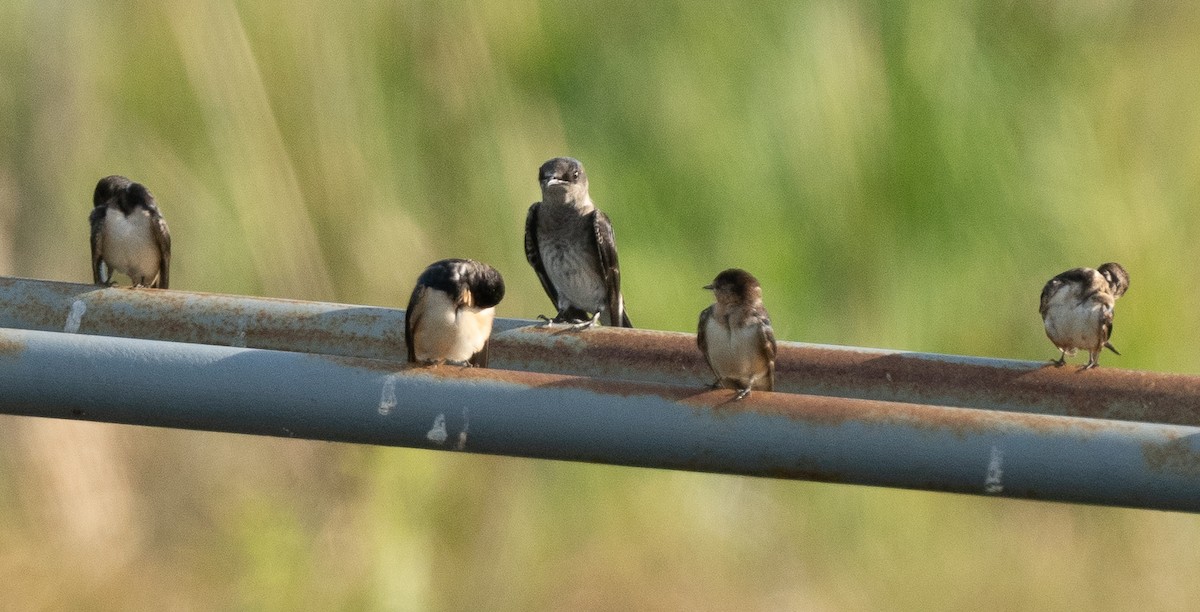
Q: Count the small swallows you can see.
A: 4